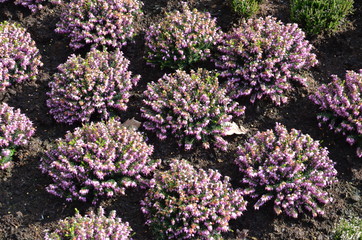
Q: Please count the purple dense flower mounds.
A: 13